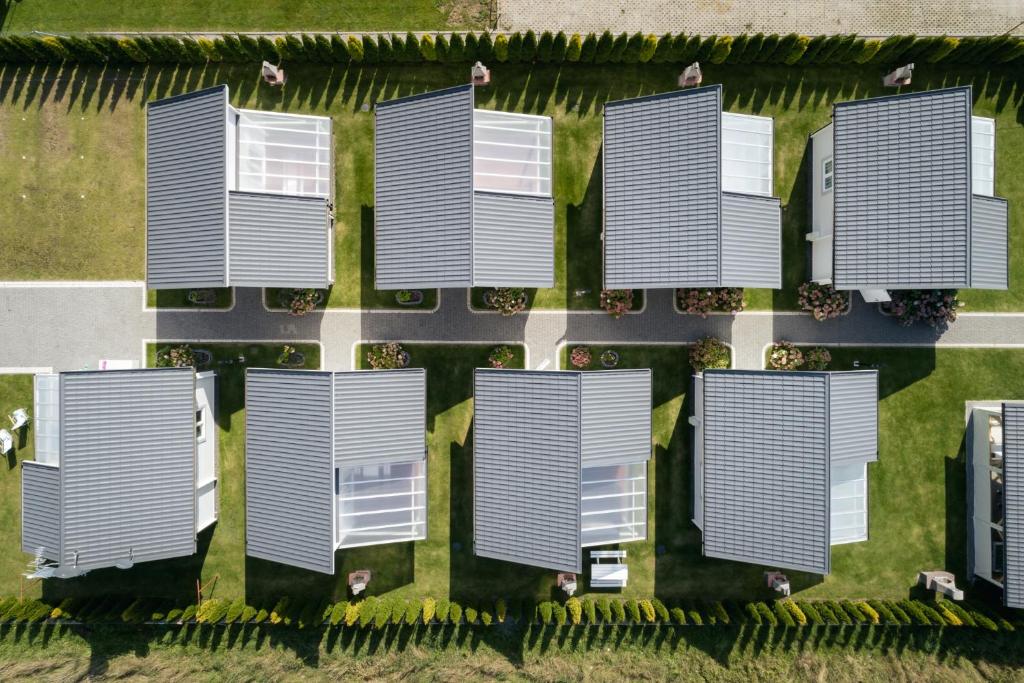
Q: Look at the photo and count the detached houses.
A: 9